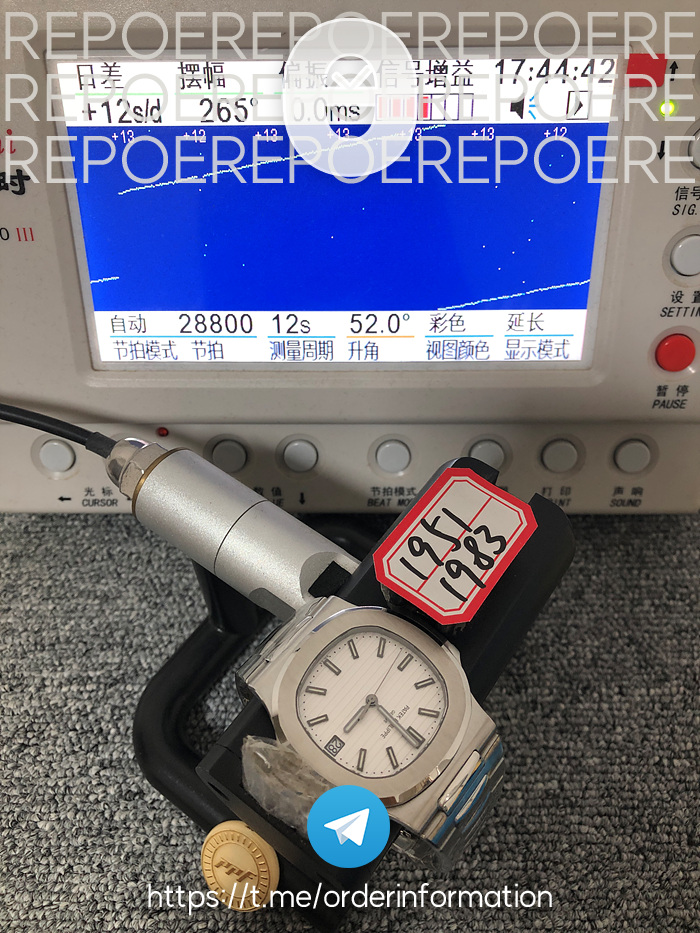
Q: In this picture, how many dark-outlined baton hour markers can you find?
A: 11